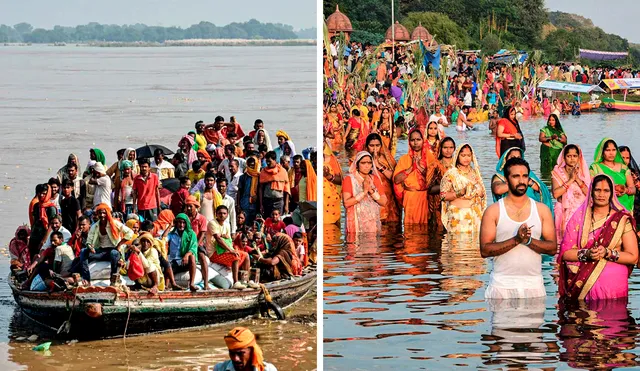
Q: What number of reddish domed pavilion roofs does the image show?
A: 3